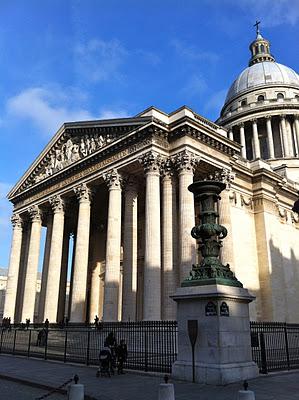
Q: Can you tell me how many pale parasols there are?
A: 0